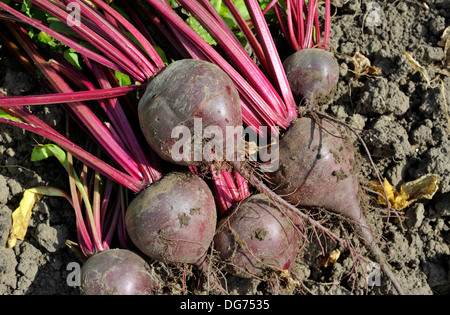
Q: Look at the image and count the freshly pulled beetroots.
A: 6